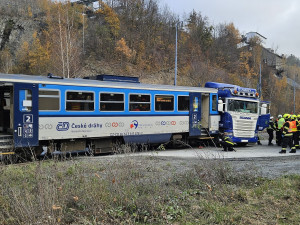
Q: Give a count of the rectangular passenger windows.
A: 6